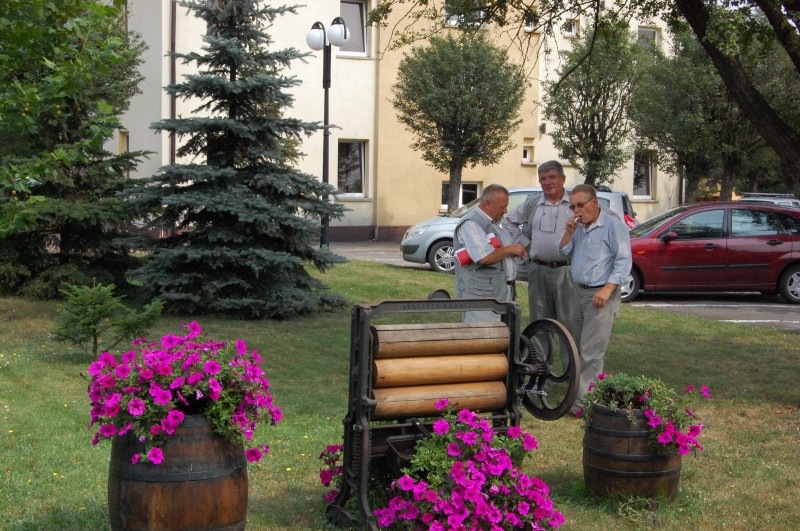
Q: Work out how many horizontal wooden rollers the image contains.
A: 3